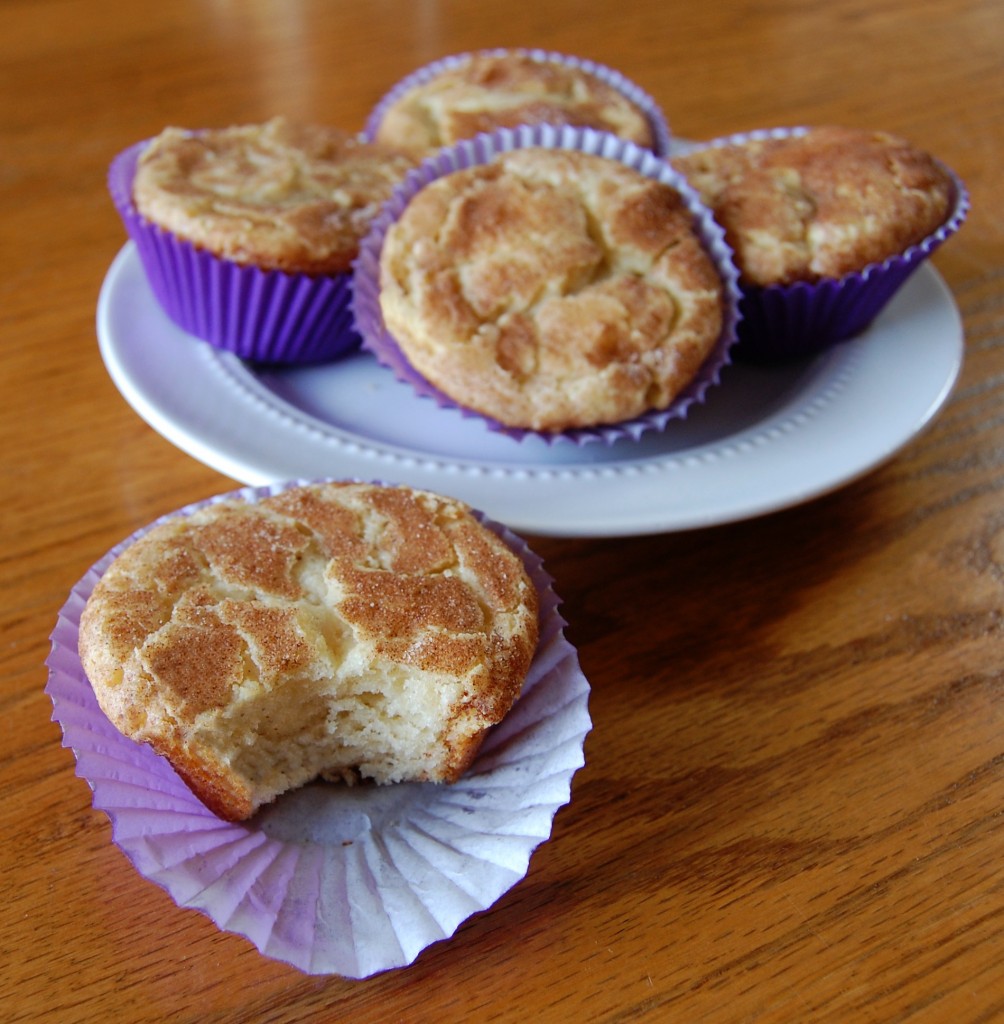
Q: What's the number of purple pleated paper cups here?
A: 5